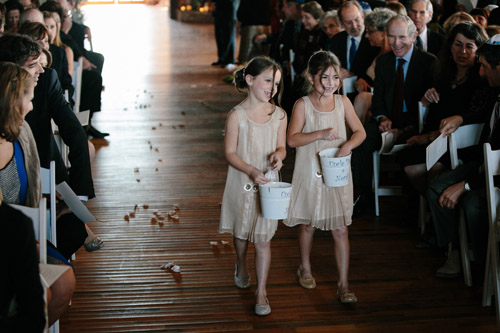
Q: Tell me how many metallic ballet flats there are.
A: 4